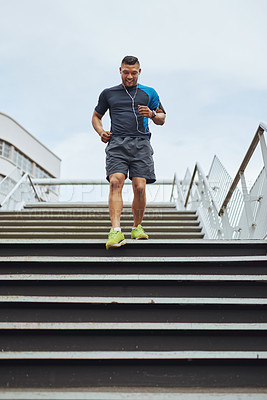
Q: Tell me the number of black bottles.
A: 0